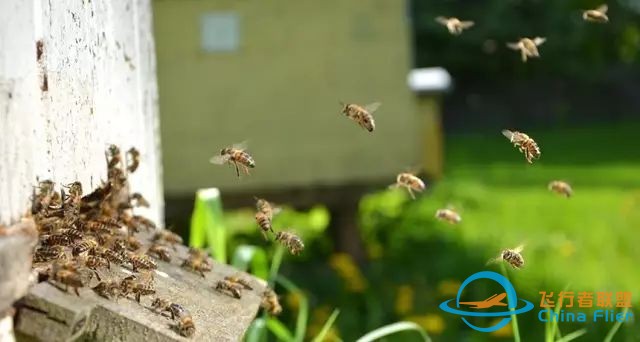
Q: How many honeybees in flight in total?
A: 12